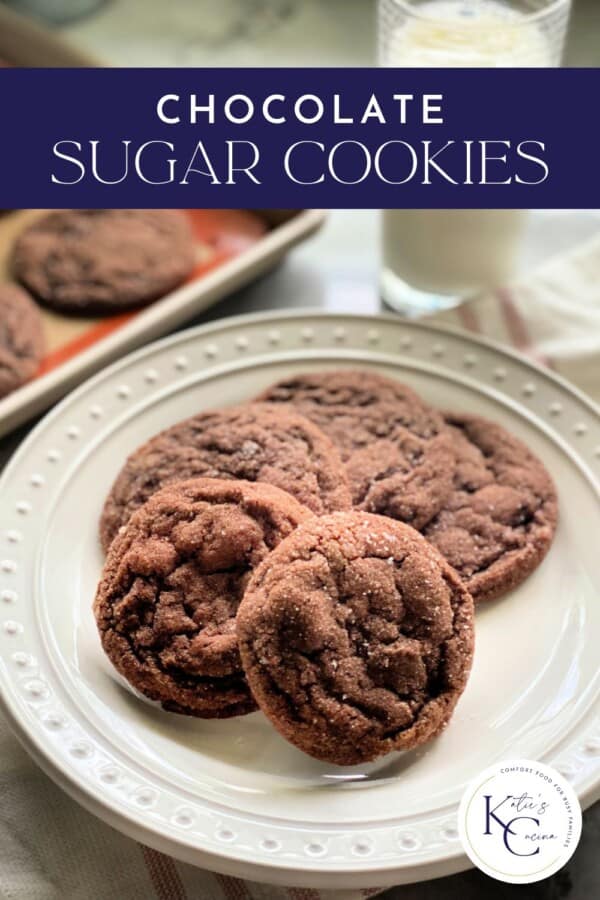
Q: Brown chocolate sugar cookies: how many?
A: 7